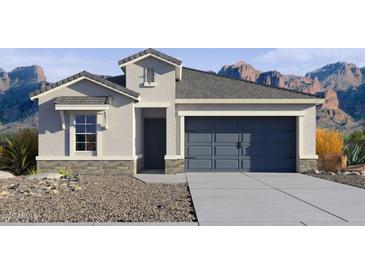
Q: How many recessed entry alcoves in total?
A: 1